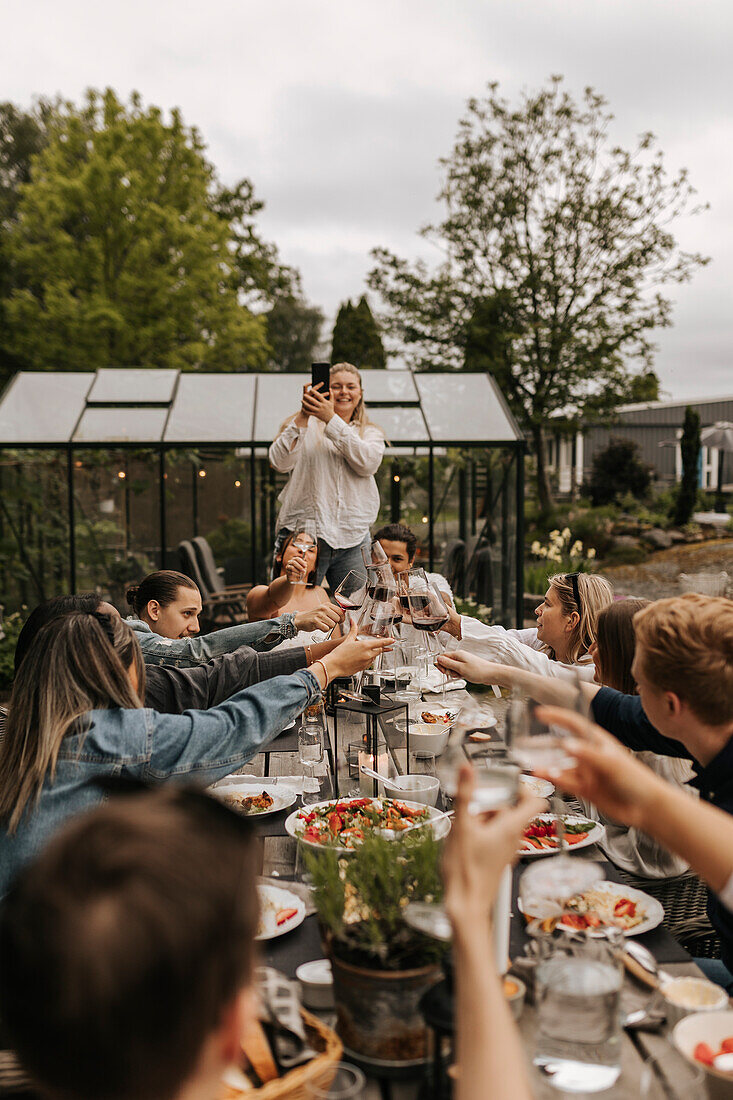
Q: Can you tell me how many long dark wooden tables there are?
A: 1